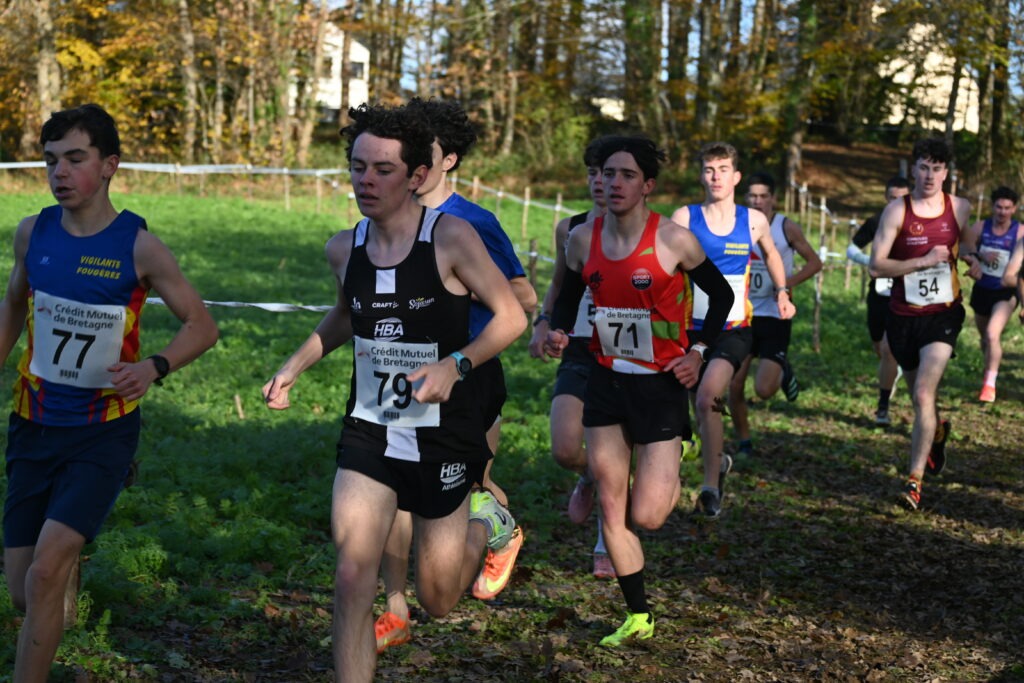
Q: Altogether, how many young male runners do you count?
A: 10